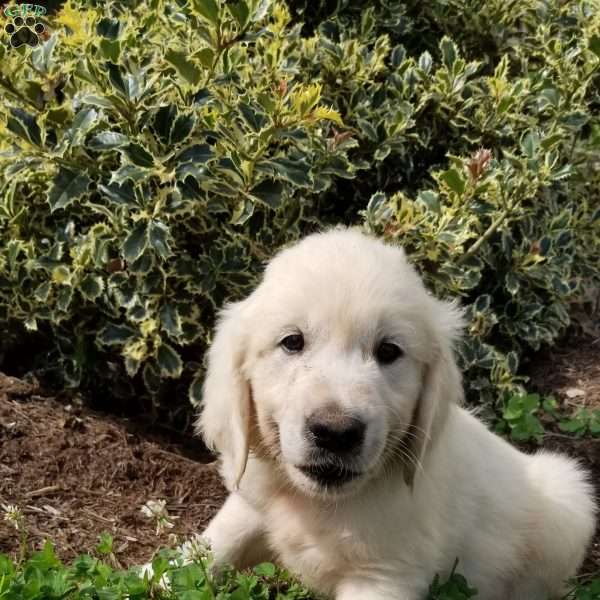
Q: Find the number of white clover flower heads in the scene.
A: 3